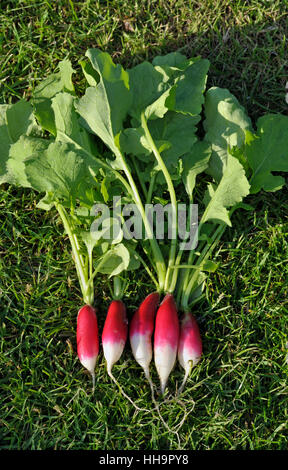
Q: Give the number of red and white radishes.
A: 5